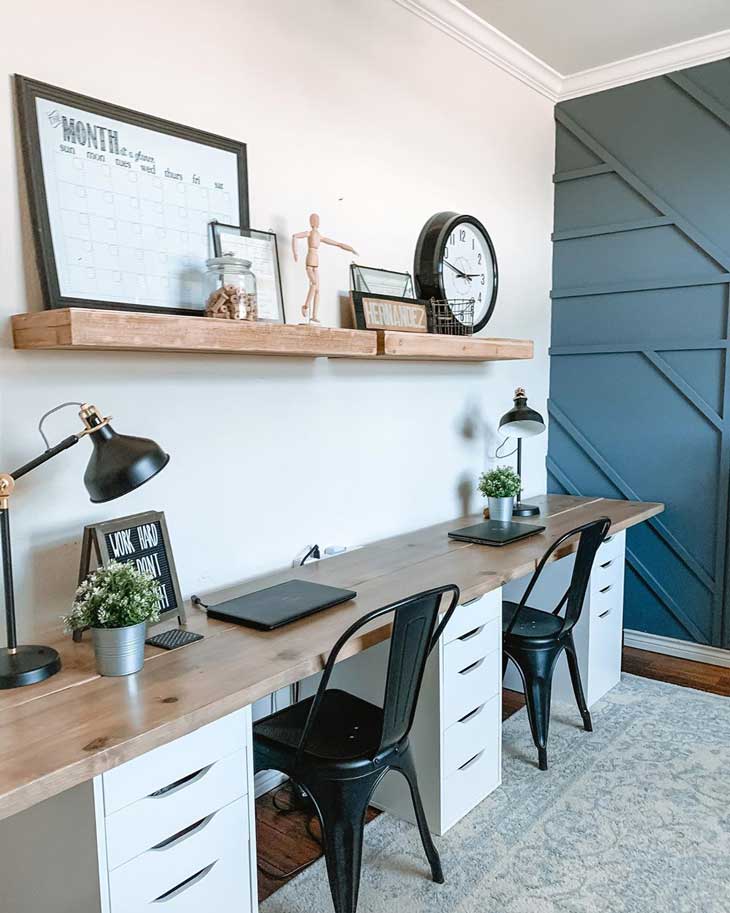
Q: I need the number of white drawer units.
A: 3